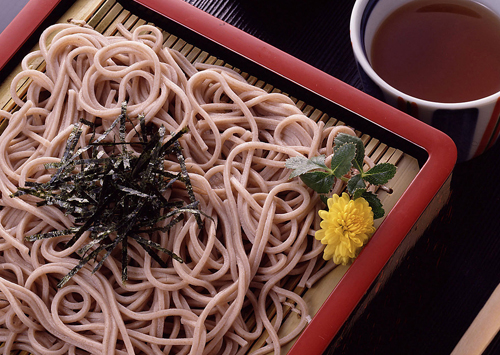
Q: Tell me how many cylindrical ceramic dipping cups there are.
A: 1